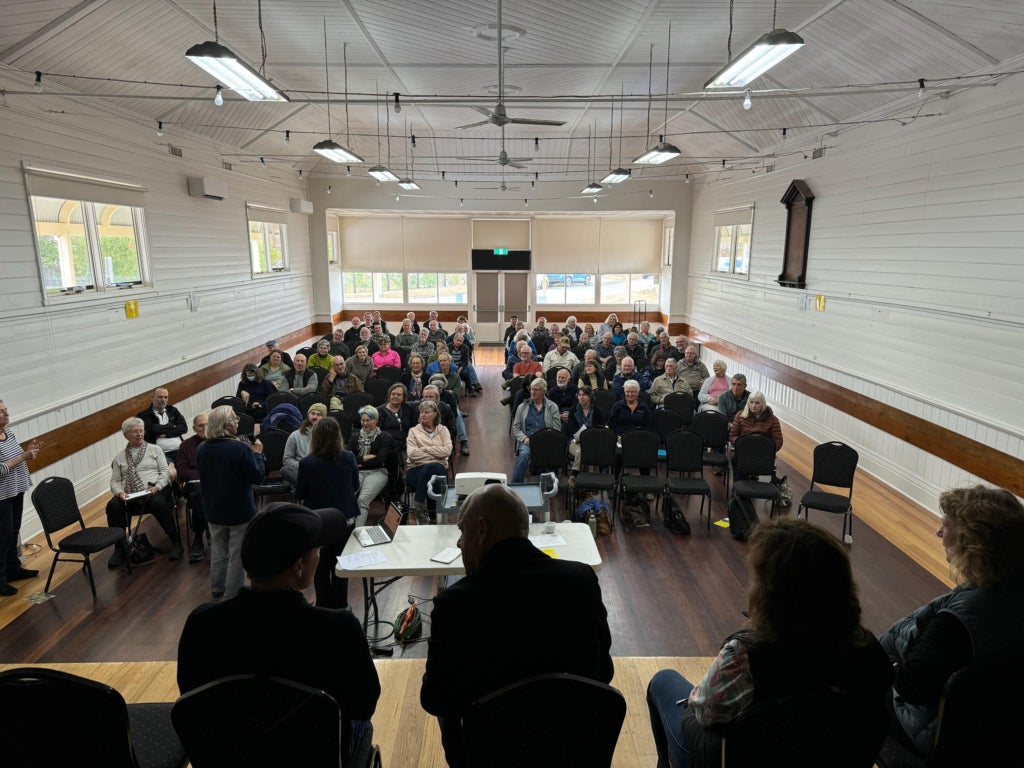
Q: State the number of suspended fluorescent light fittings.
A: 8